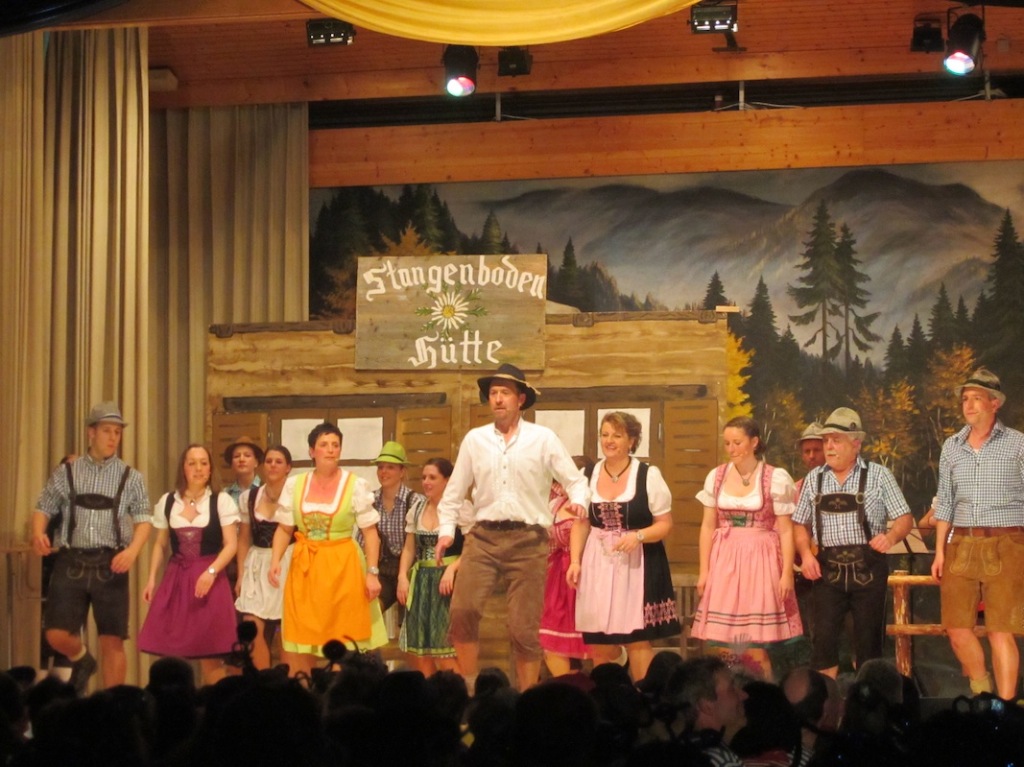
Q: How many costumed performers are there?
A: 14